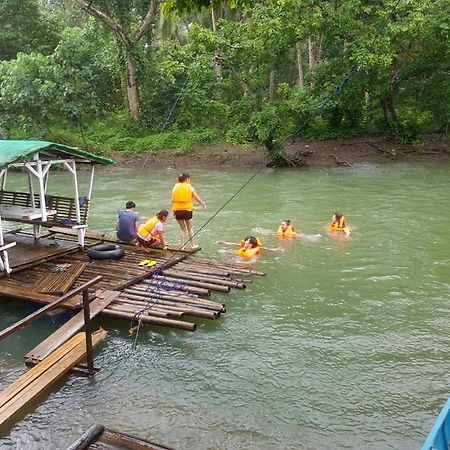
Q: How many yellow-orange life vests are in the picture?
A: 5